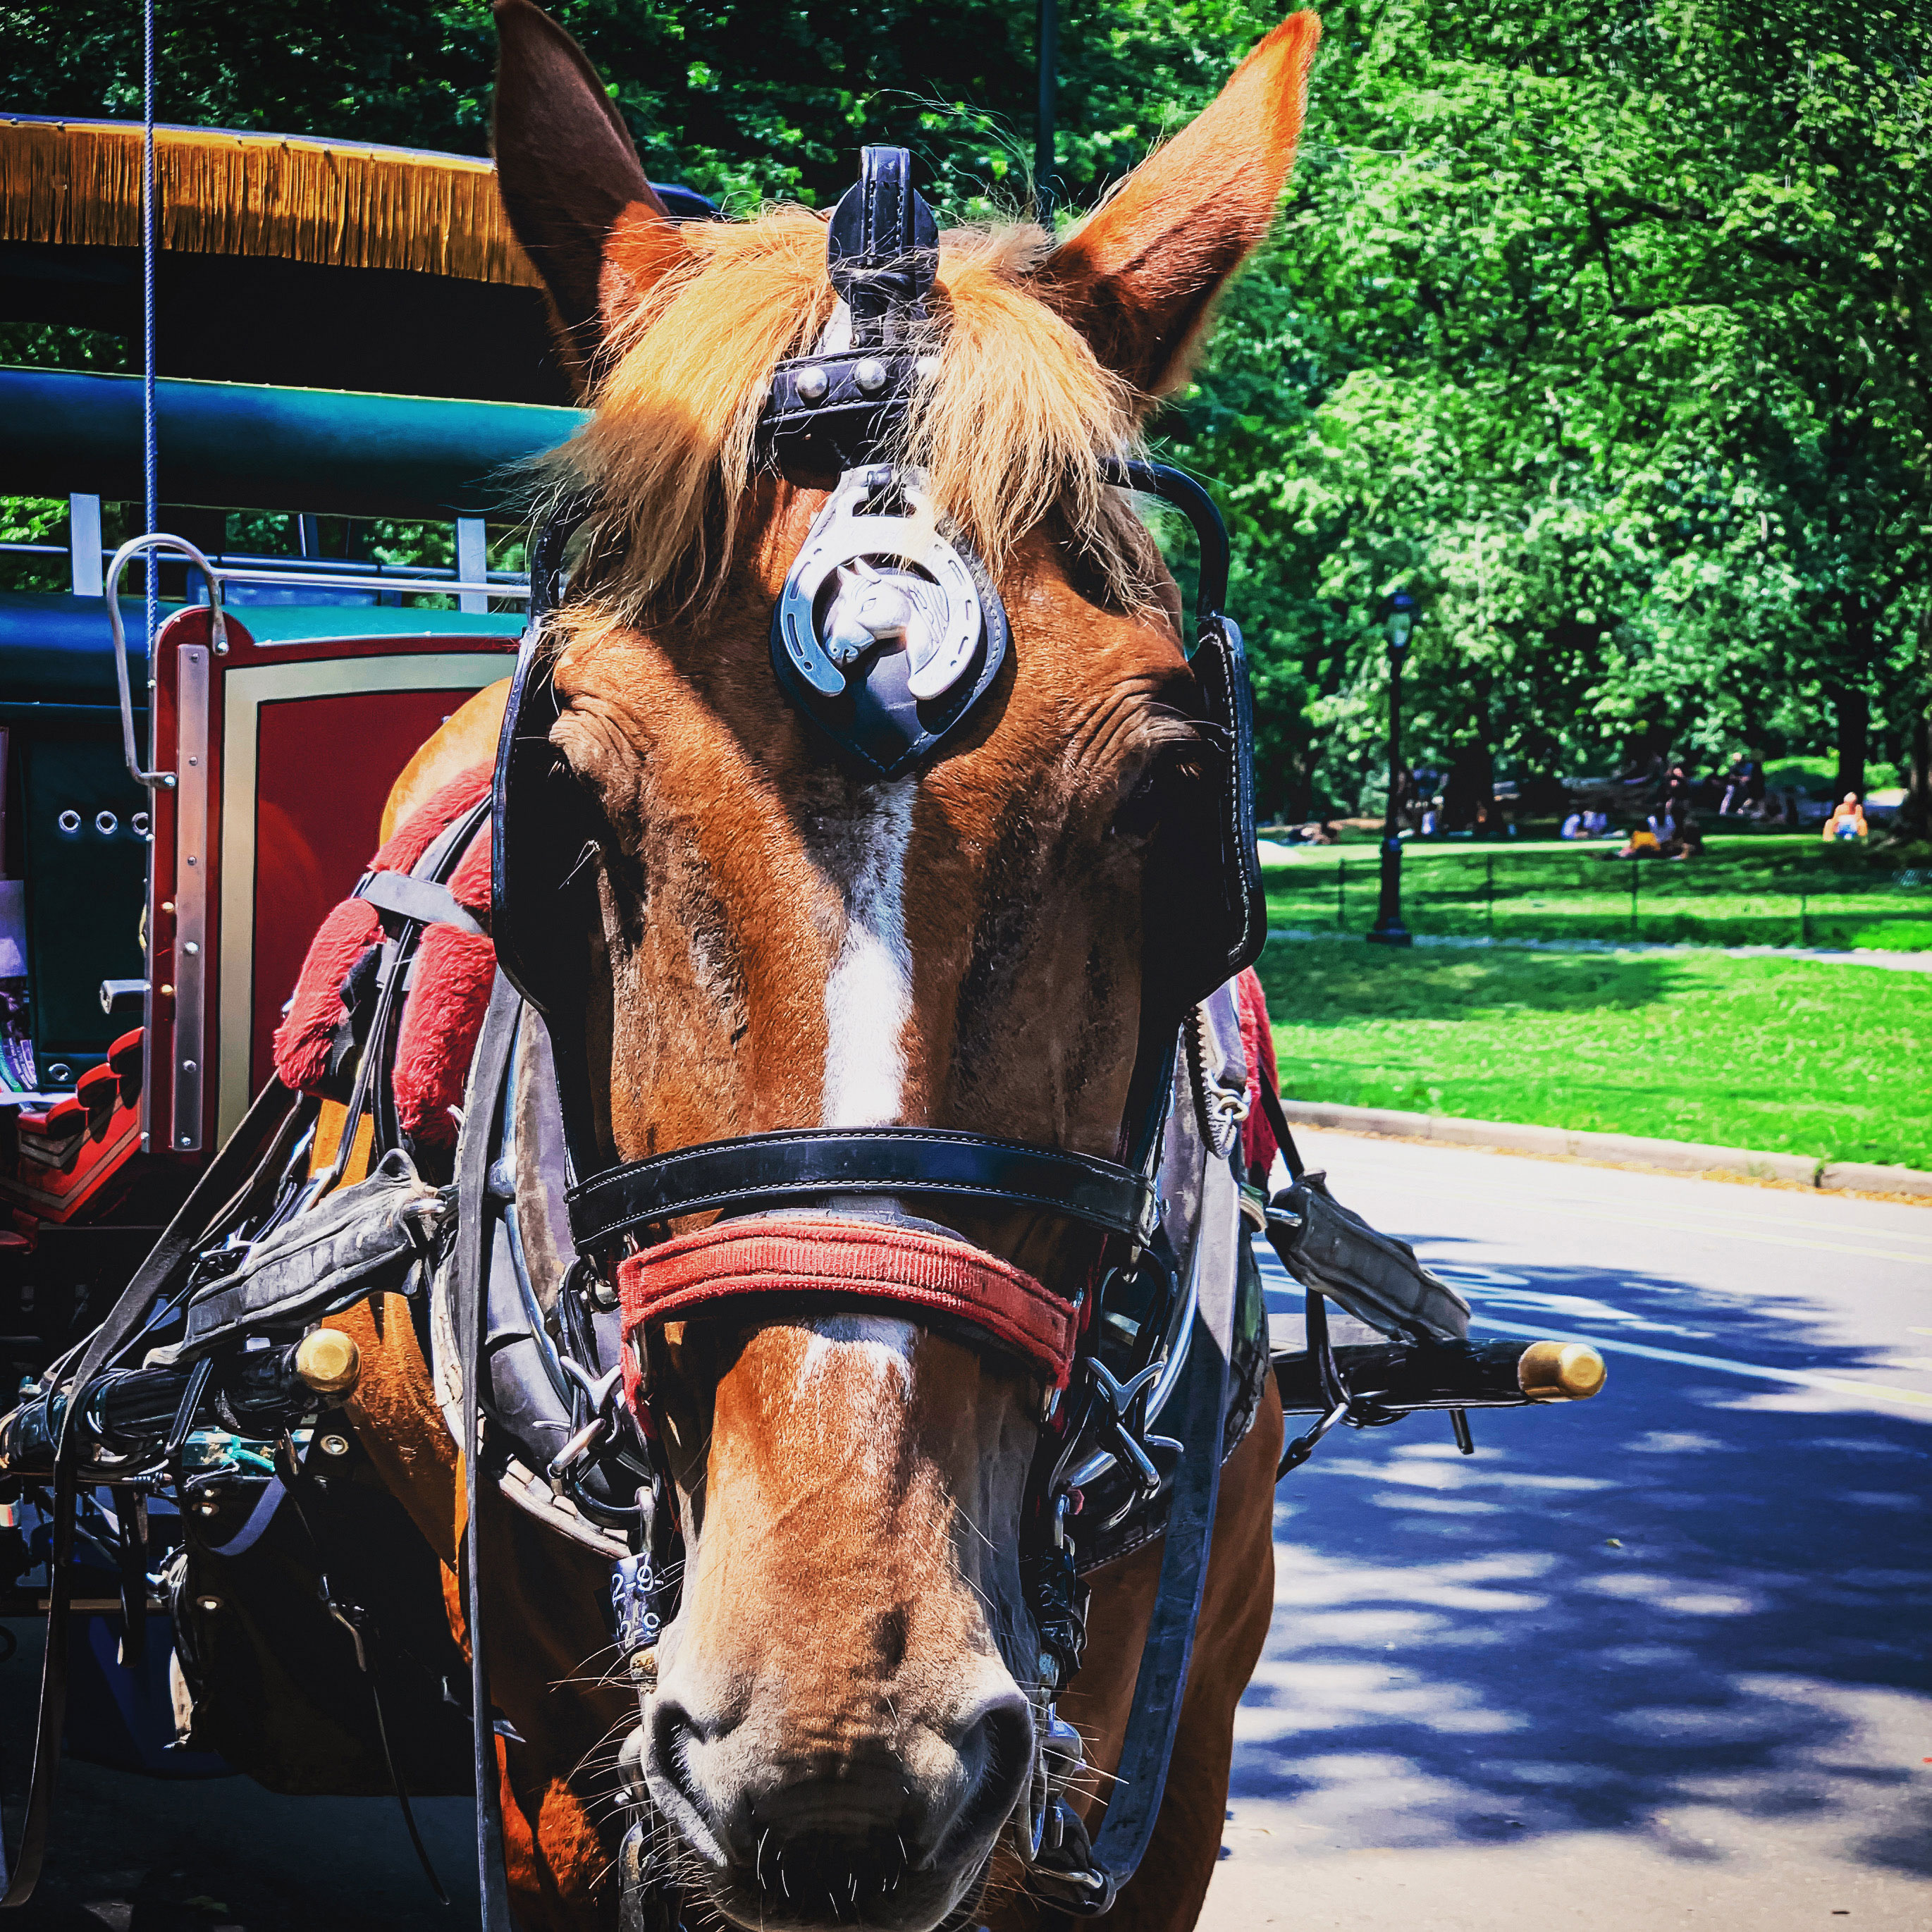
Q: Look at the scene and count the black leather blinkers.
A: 2